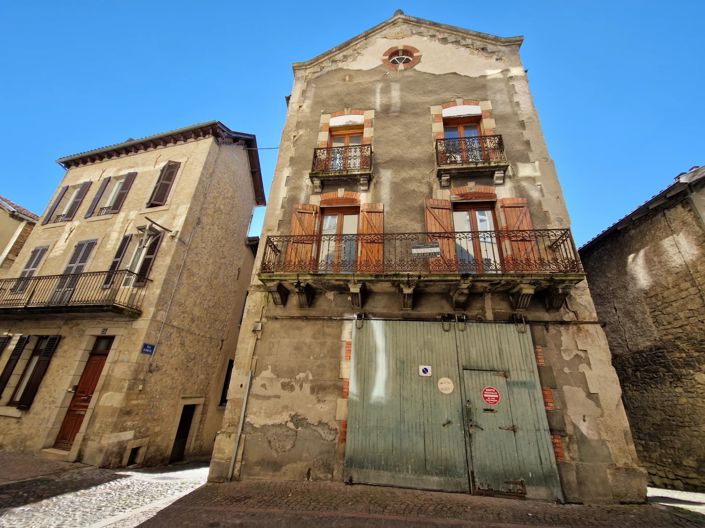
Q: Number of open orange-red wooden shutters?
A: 4